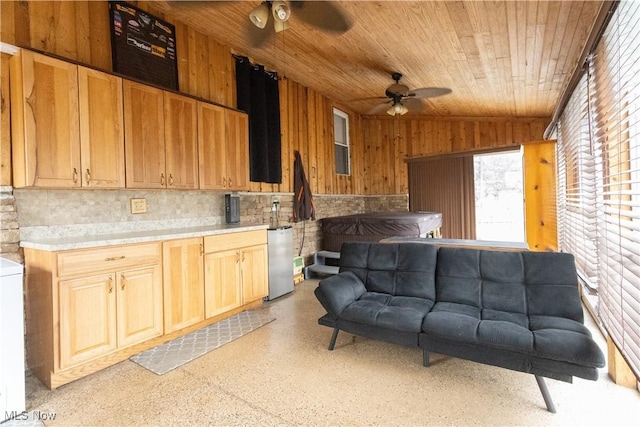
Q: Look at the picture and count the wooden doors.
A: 11